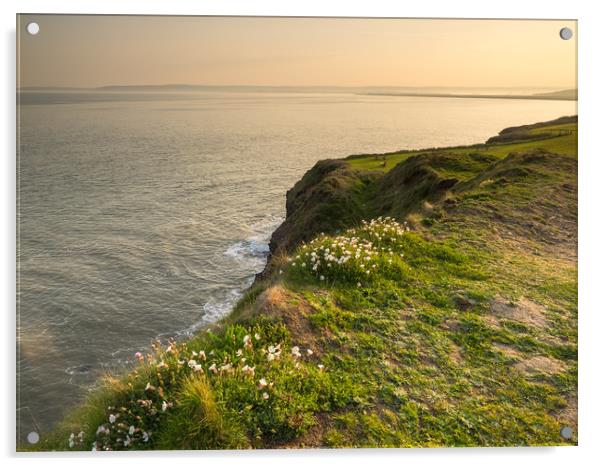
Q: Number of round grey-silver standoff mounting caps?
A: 4